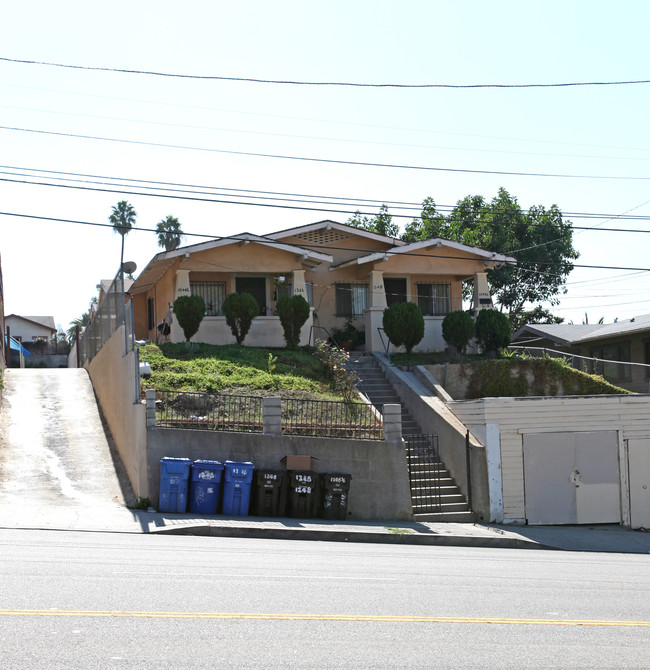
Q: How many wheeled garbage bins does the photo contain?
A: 6